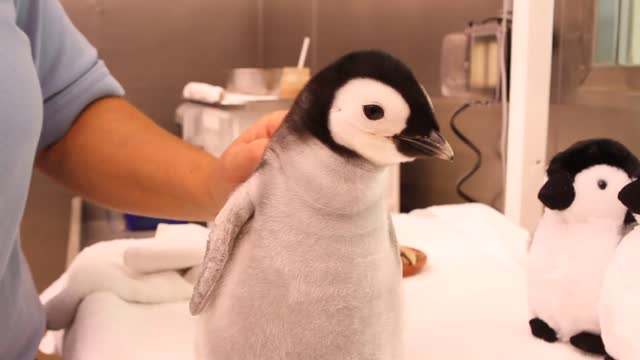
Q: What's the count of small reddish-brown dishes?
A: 1